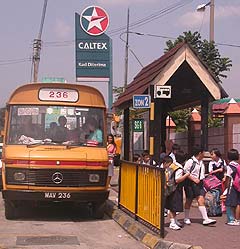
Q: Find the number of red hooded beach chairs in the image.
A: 0